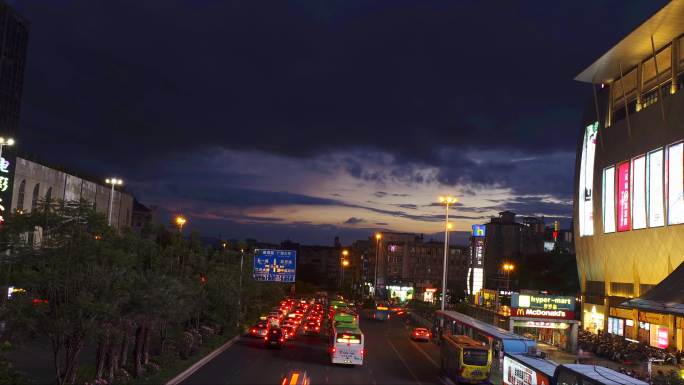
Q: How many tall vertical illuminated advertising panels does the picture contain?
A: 6